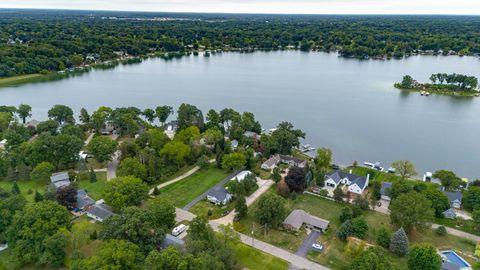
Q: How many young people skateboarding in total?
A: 0